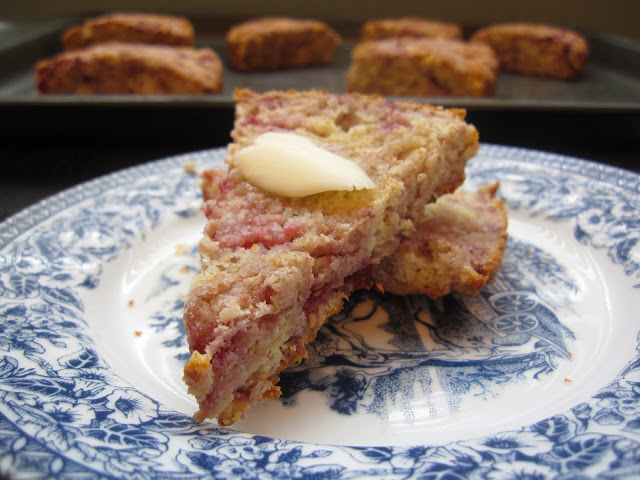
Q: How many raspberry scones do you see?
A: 8